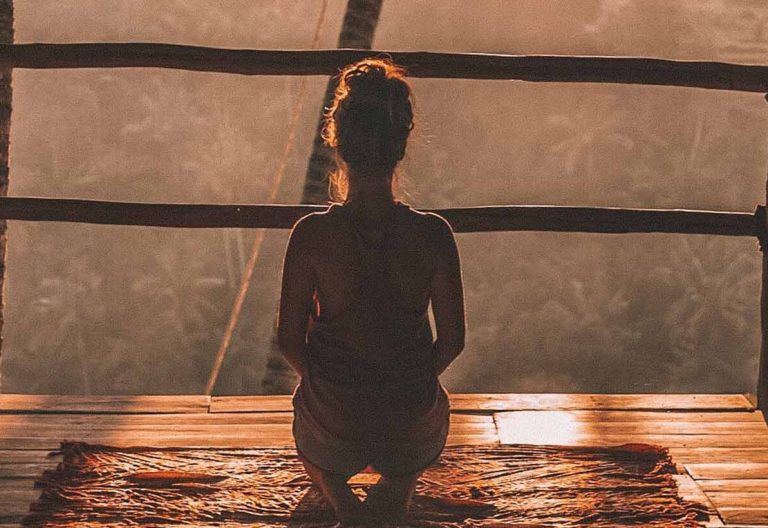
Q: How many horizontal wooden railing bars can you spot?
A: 2